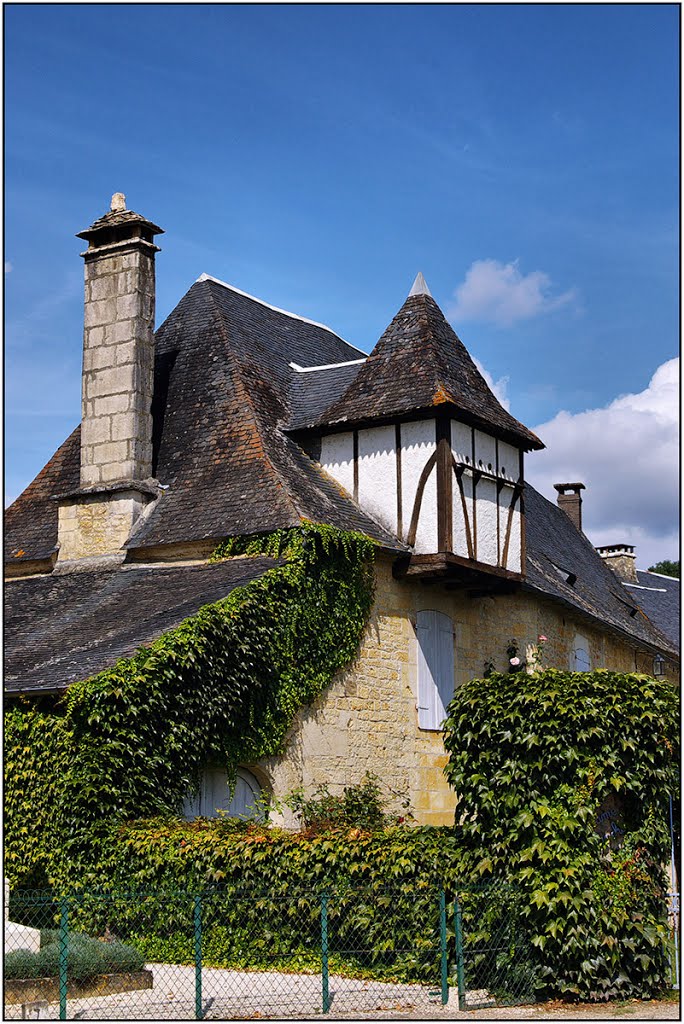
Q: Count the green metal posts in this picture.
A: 5